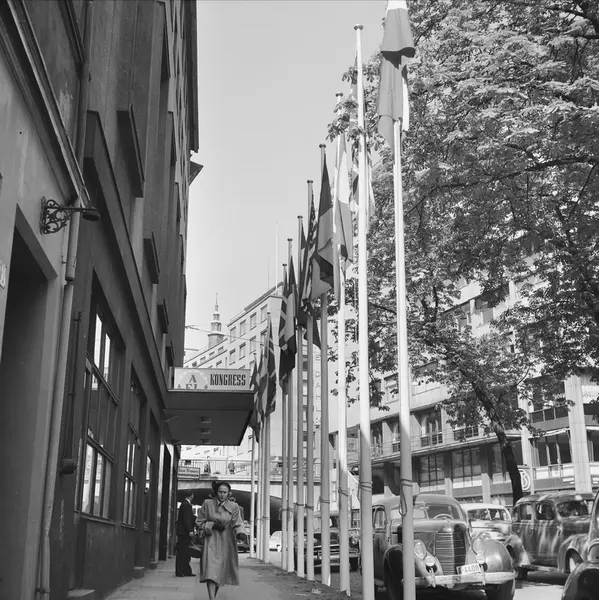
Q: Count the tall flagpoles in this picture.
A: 12